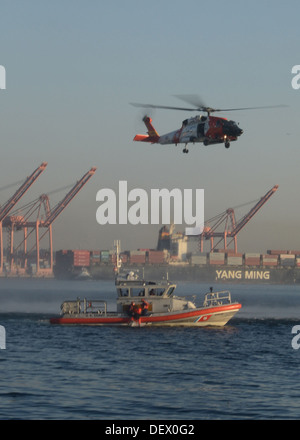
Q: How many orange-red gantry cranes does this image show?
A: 3